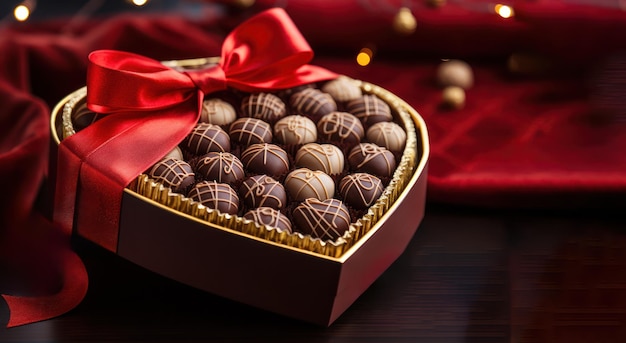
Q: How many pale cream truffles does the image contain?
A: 7